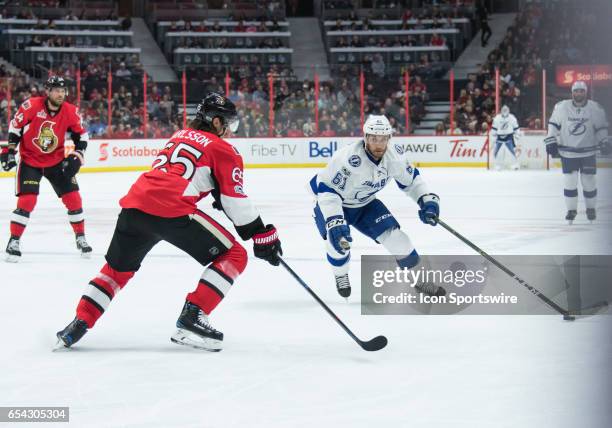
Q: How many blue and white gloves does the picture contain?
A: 4